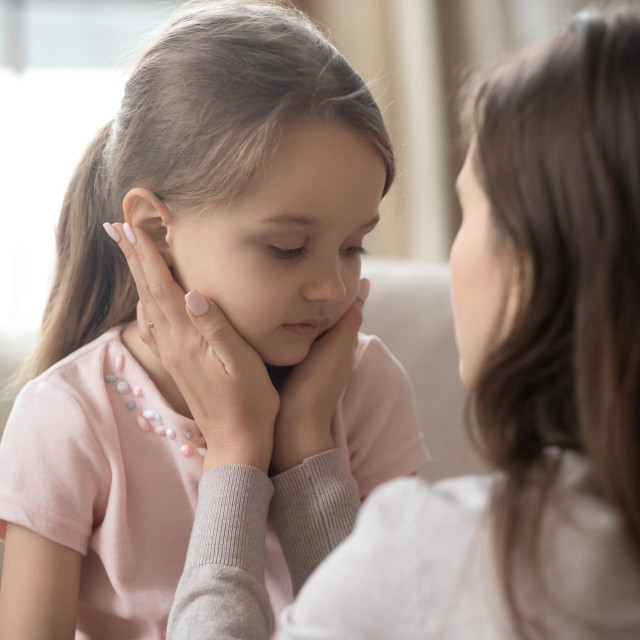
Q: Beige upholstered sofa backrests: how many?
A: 1